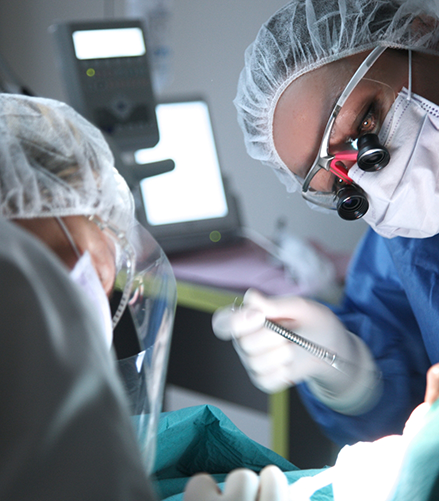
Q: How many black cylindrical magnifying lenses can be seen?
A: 2